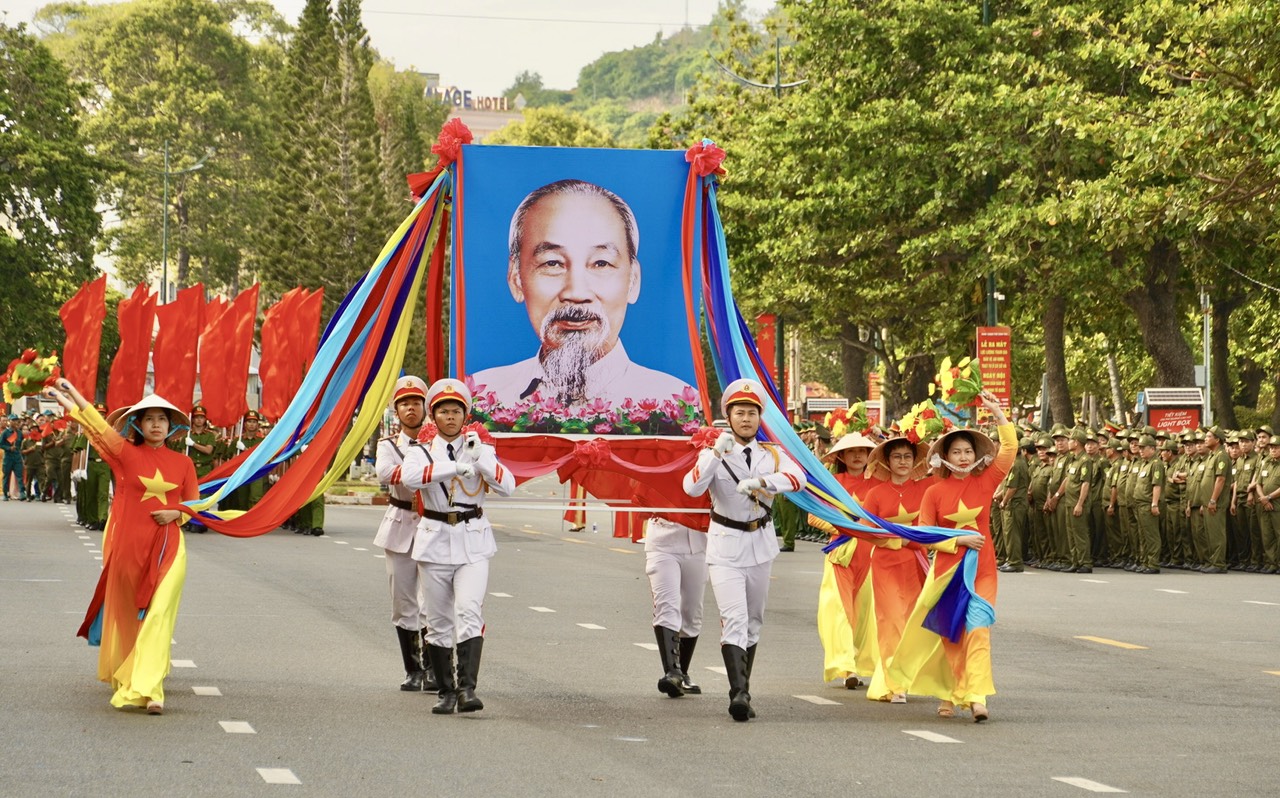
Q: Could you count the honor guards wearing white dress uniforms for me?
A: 4